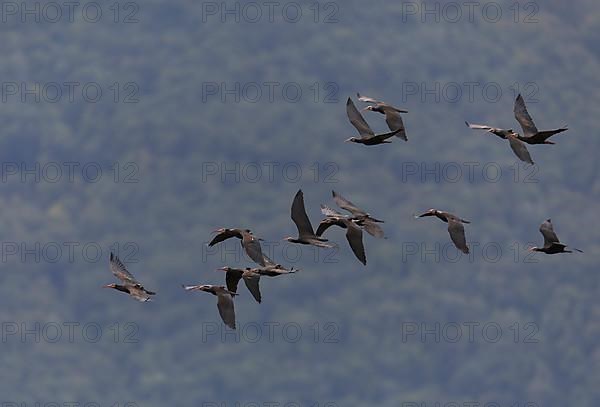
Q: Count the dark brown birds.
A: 14